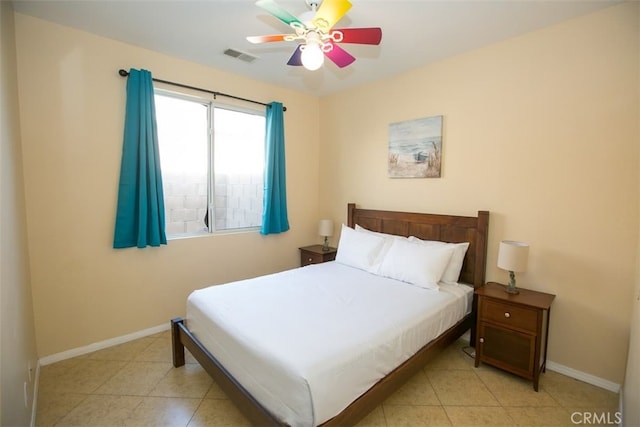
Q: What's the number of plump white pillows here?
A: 4